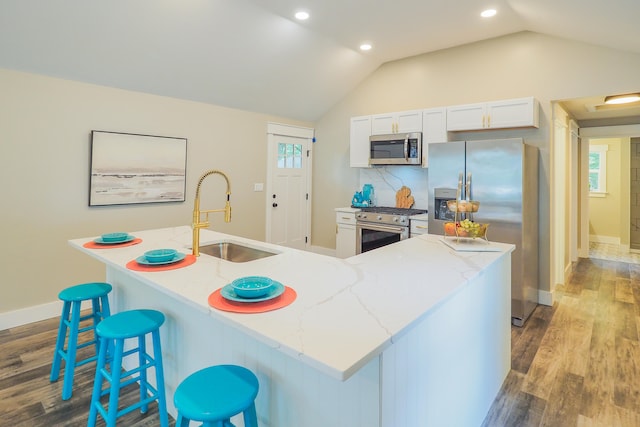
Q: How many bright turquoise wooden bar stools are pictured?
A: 3